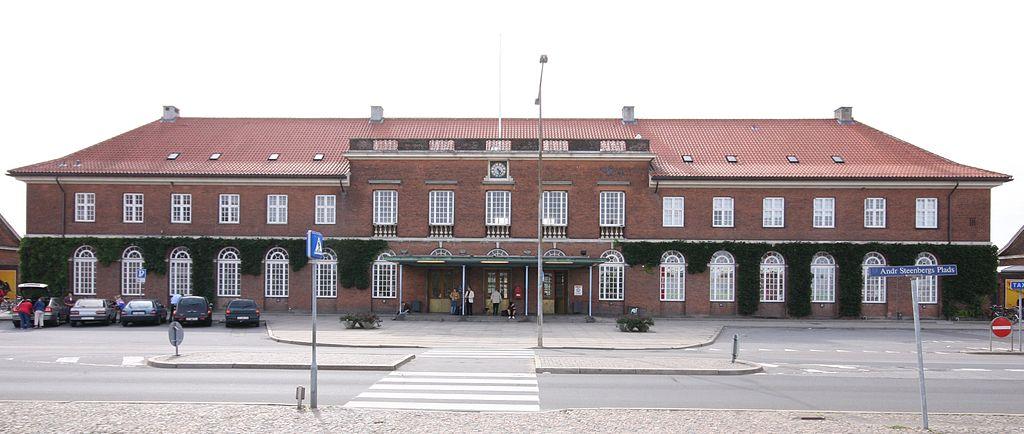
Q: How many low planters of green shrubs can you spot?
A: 2